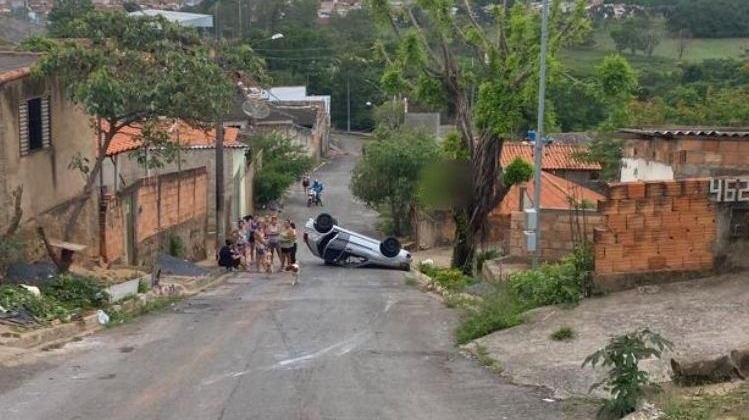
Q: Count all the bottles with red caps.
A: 0